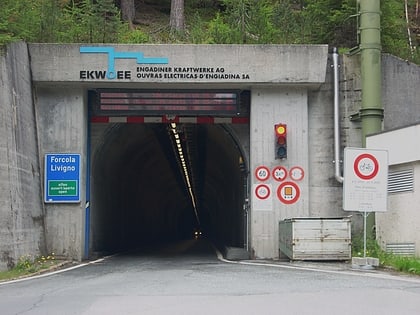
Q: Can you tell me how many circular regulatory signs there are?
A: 6